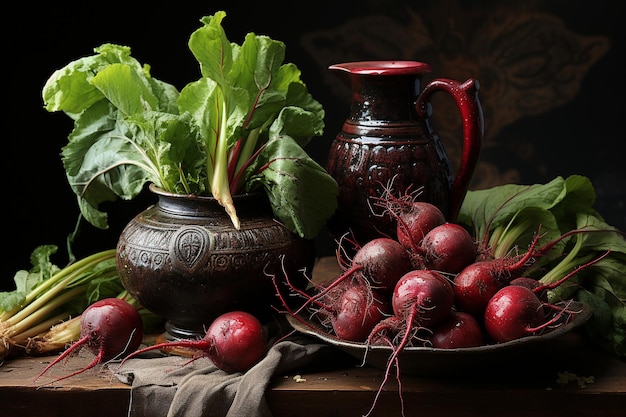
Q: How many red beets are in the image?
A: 10